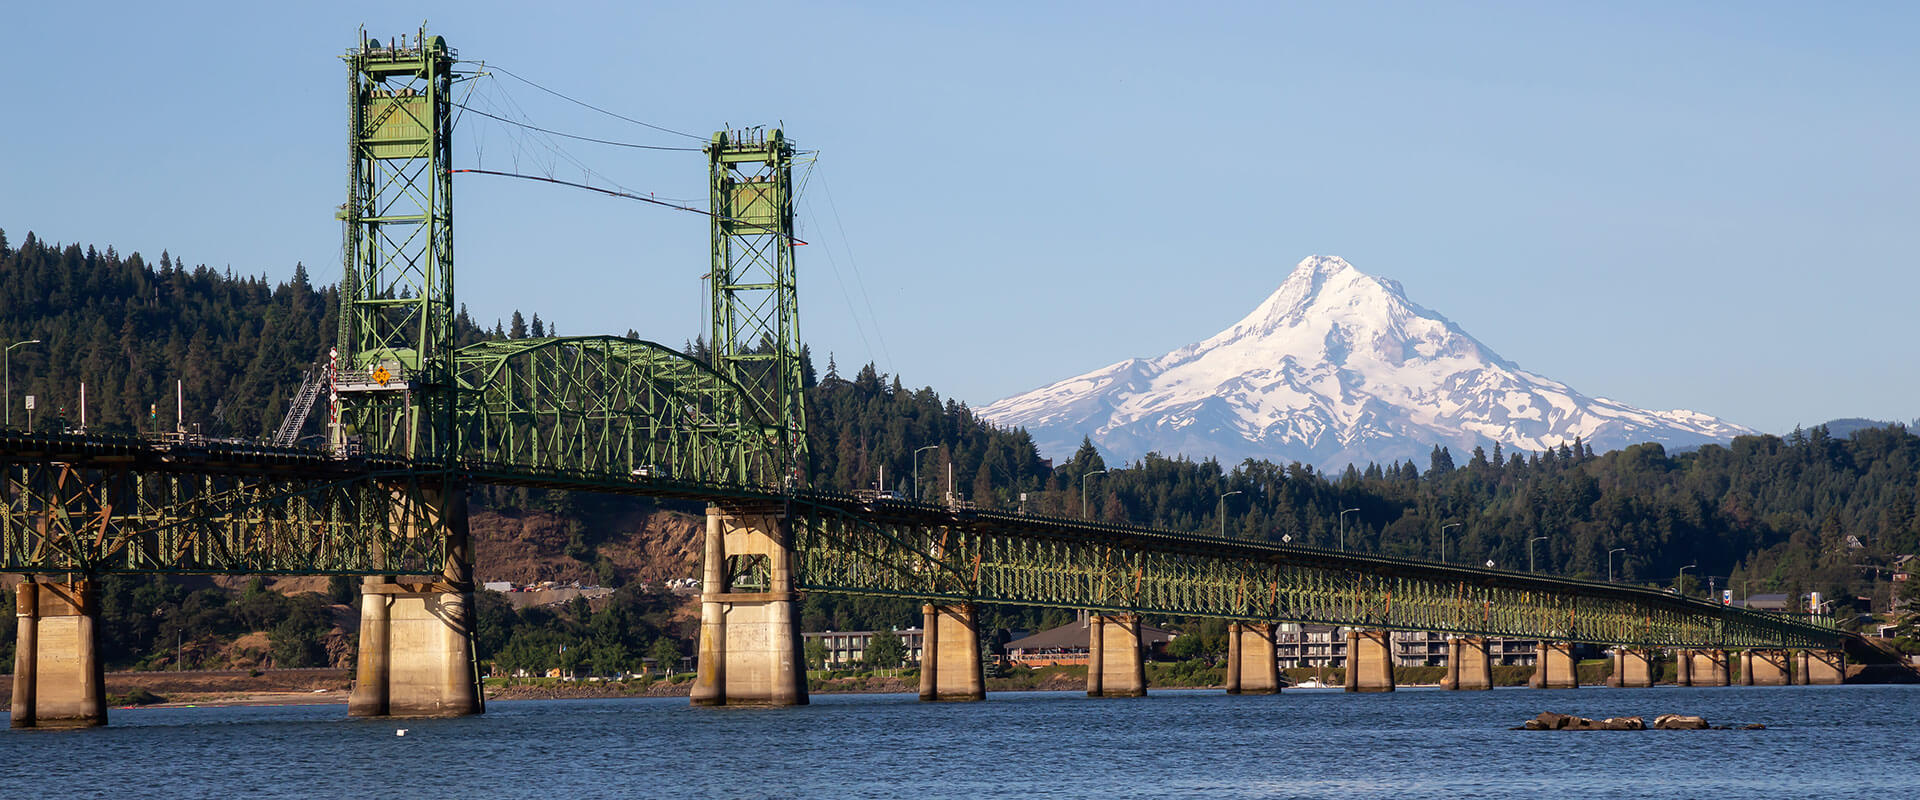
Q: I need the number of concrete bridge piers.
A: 13